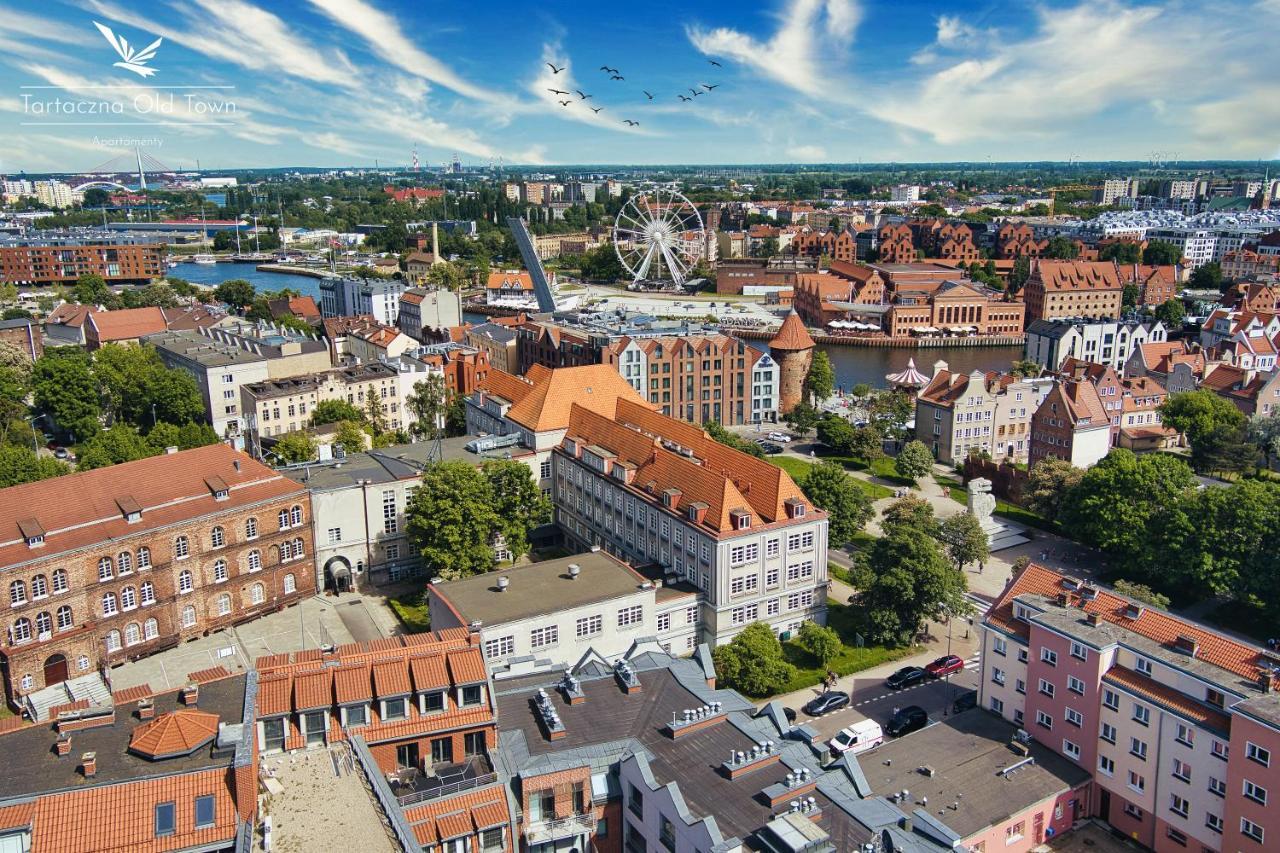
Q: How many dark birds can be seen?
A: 13